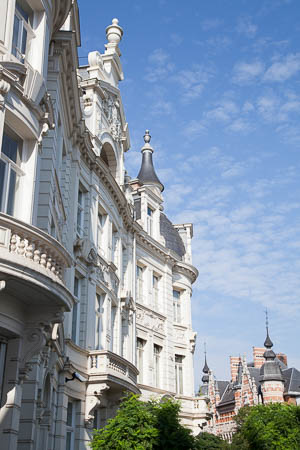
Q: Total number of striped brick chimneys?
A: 2